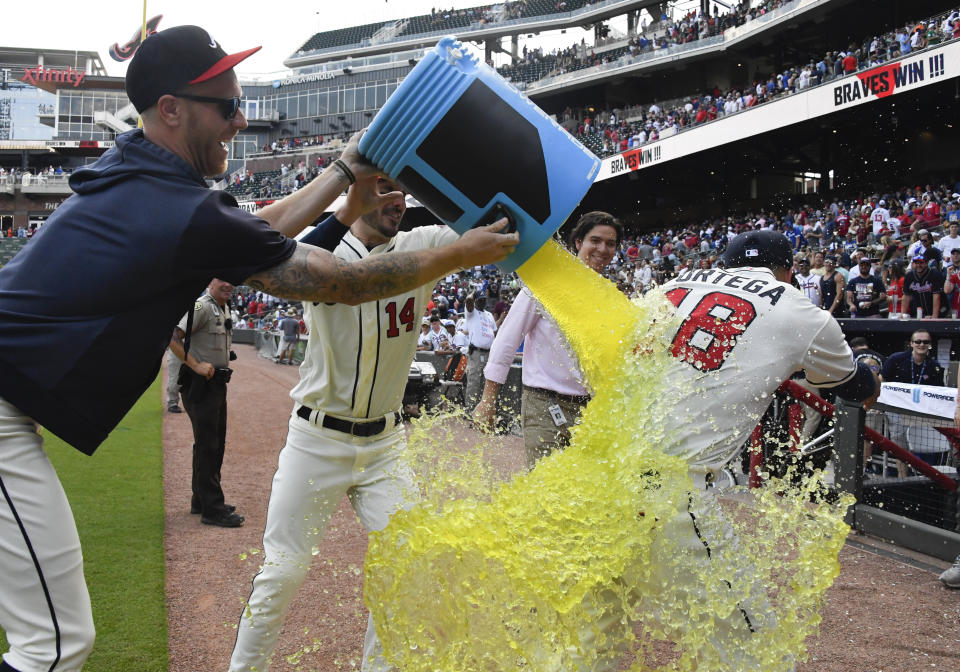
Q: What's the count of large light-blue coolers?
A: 1